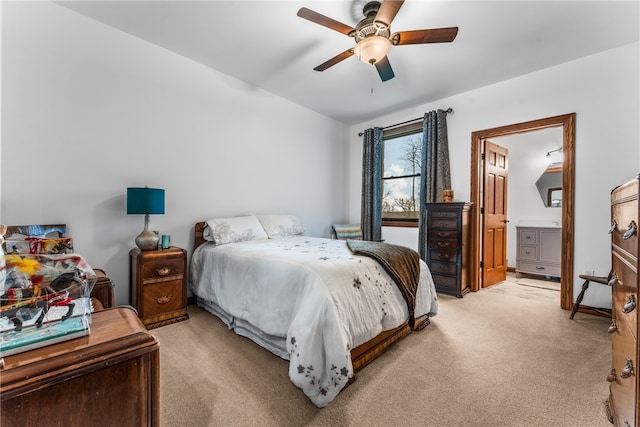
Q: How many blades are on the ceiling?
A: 5